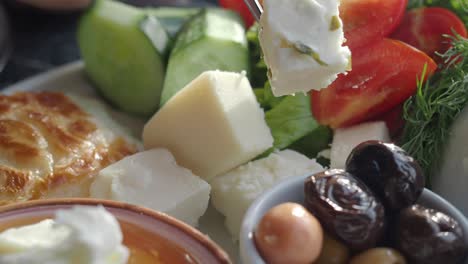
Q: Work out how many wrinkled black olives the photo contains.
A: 3